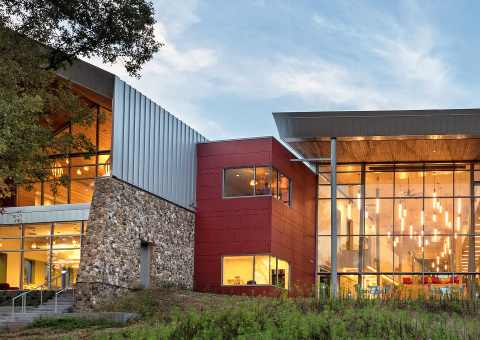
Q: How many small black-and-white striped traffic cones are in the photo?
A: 0